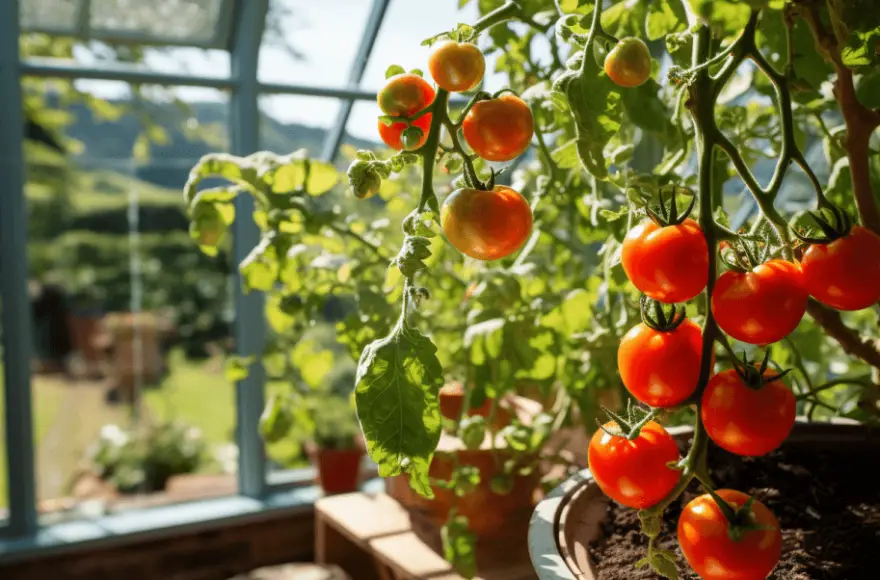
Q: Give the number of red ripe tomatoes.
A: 7